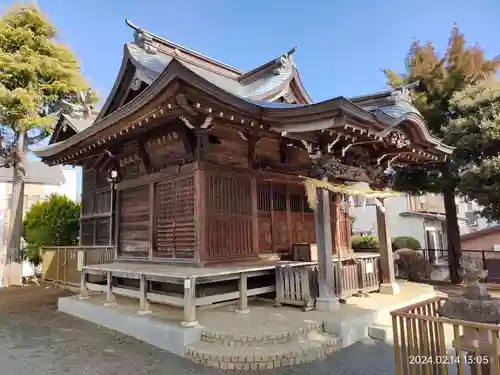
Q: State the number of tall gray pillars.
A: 2